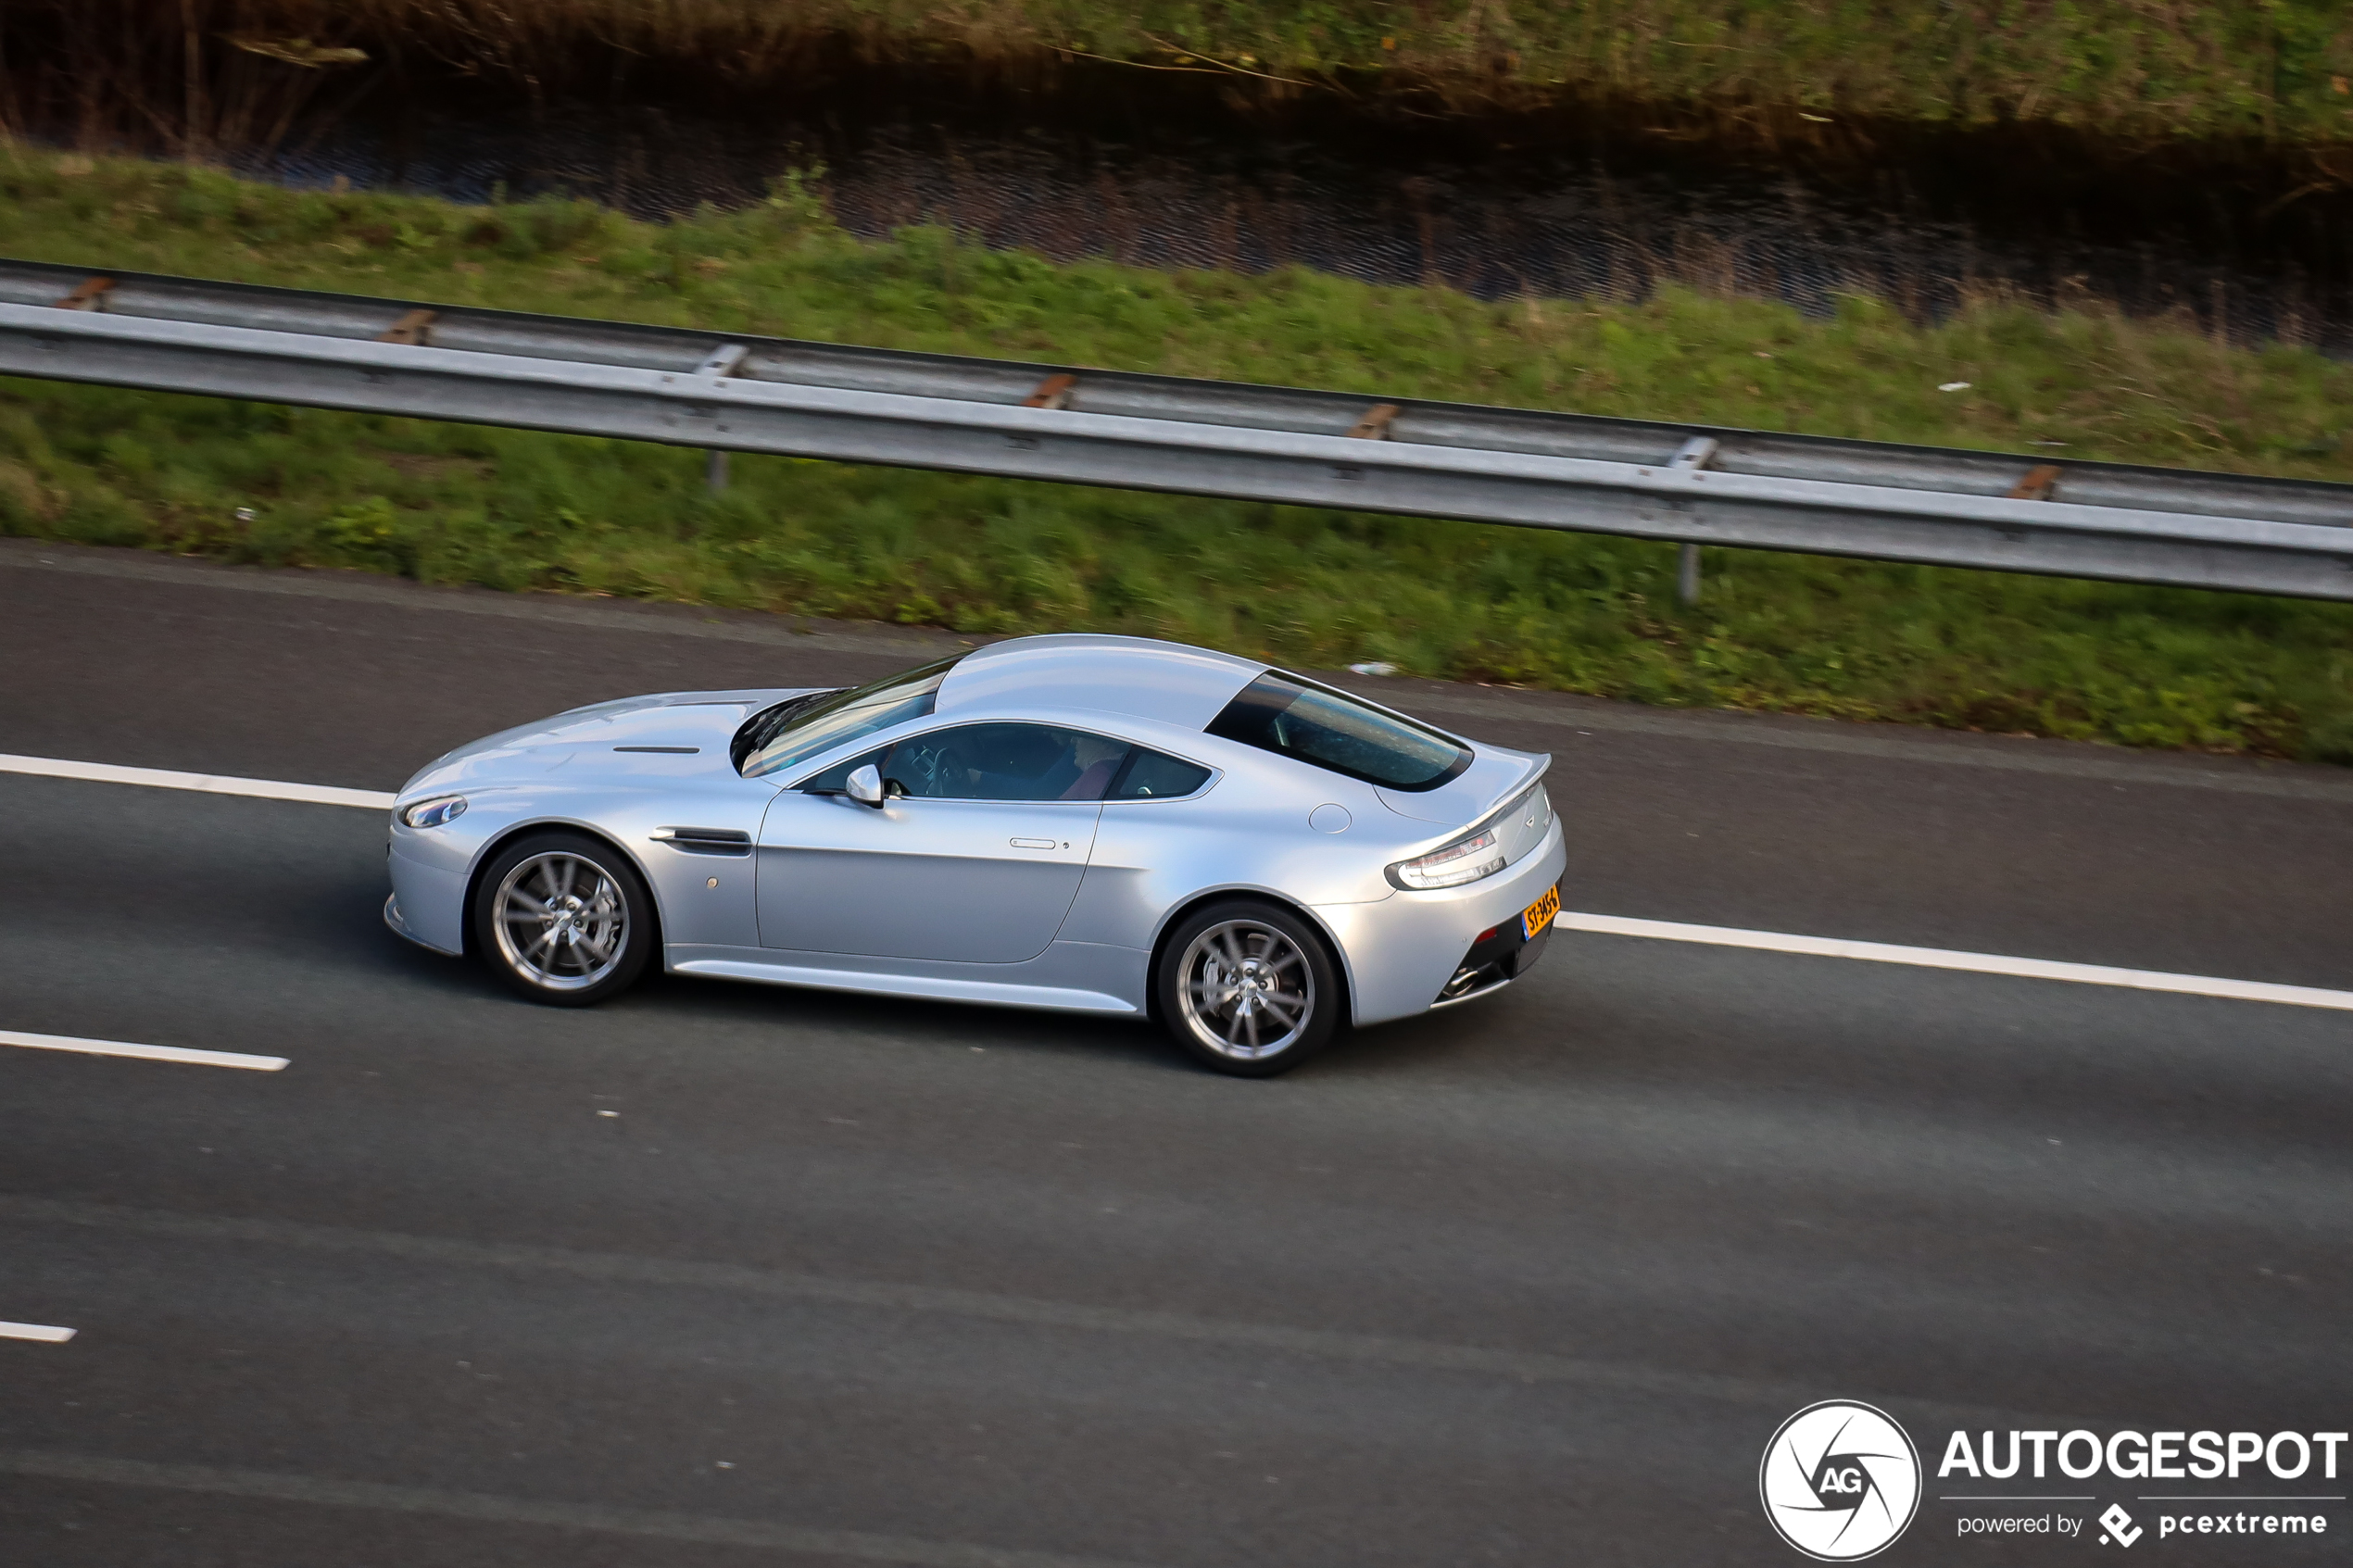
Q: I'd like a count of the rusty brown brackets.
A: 5